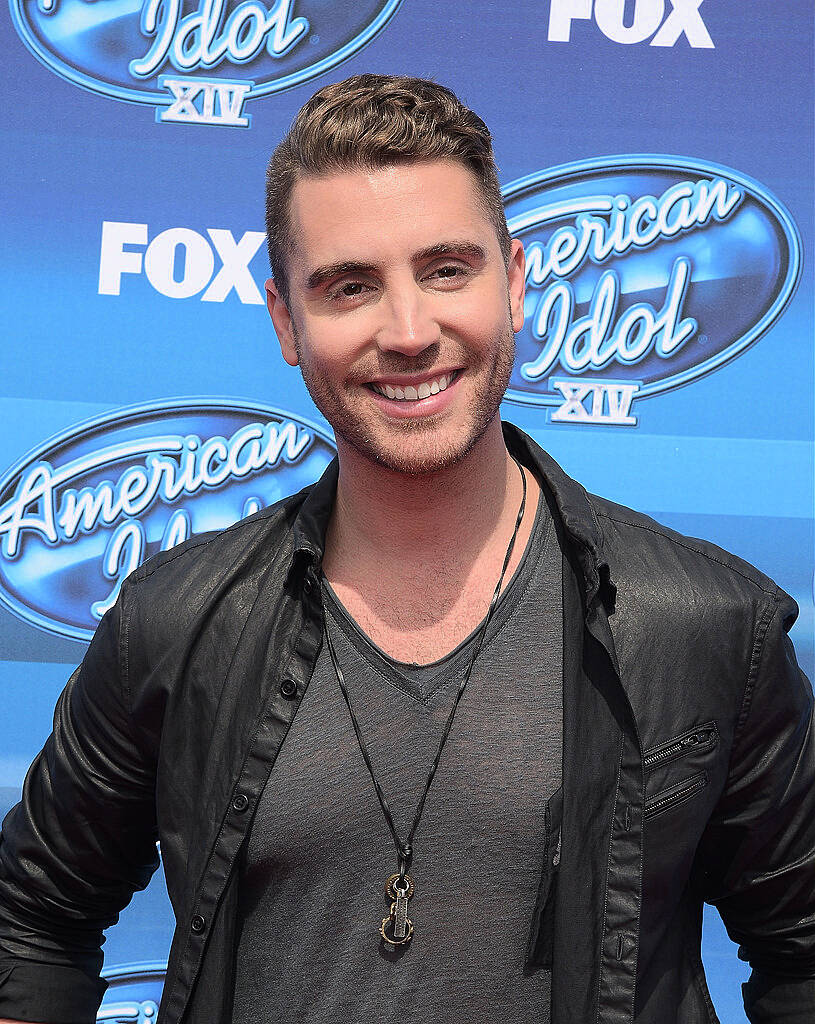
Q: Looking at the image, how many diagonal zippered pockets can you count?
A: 2